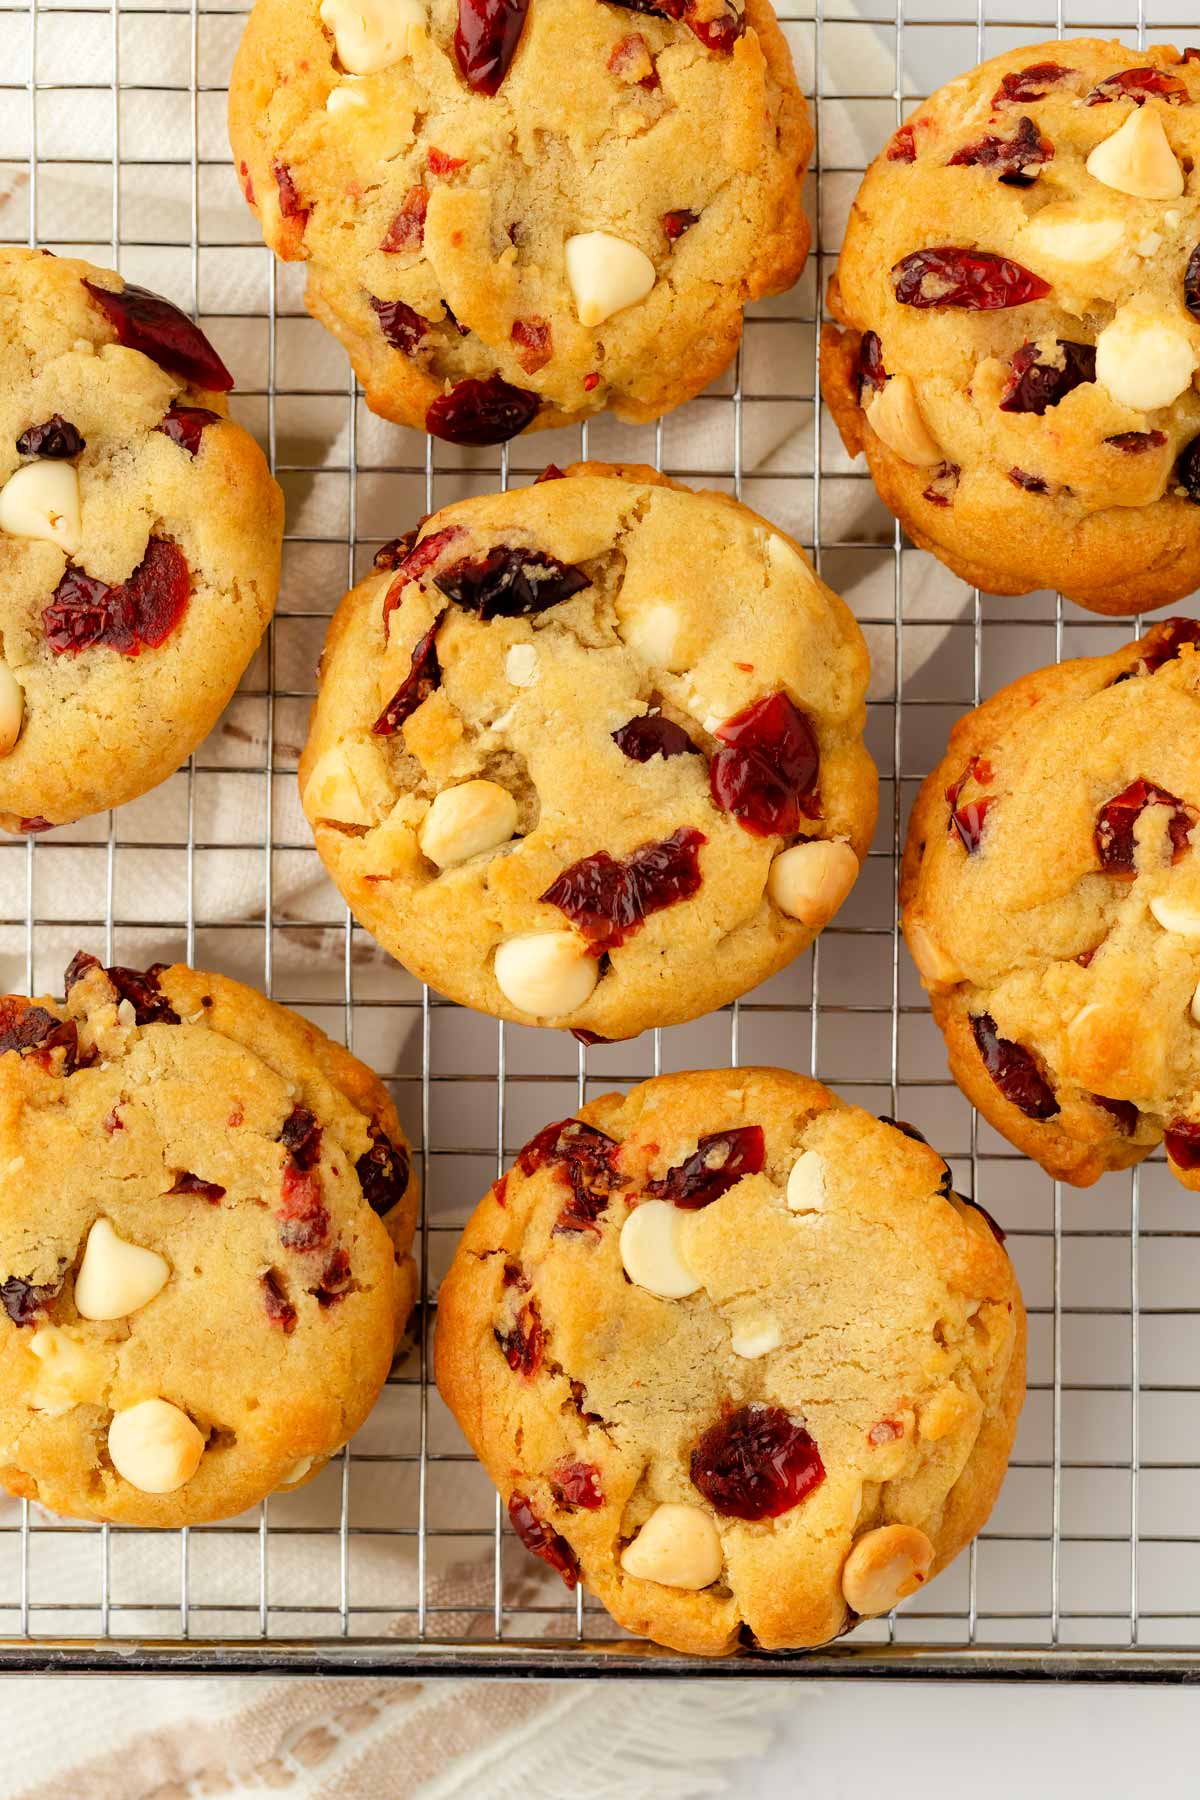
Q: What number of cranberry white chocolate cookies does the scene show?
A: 7